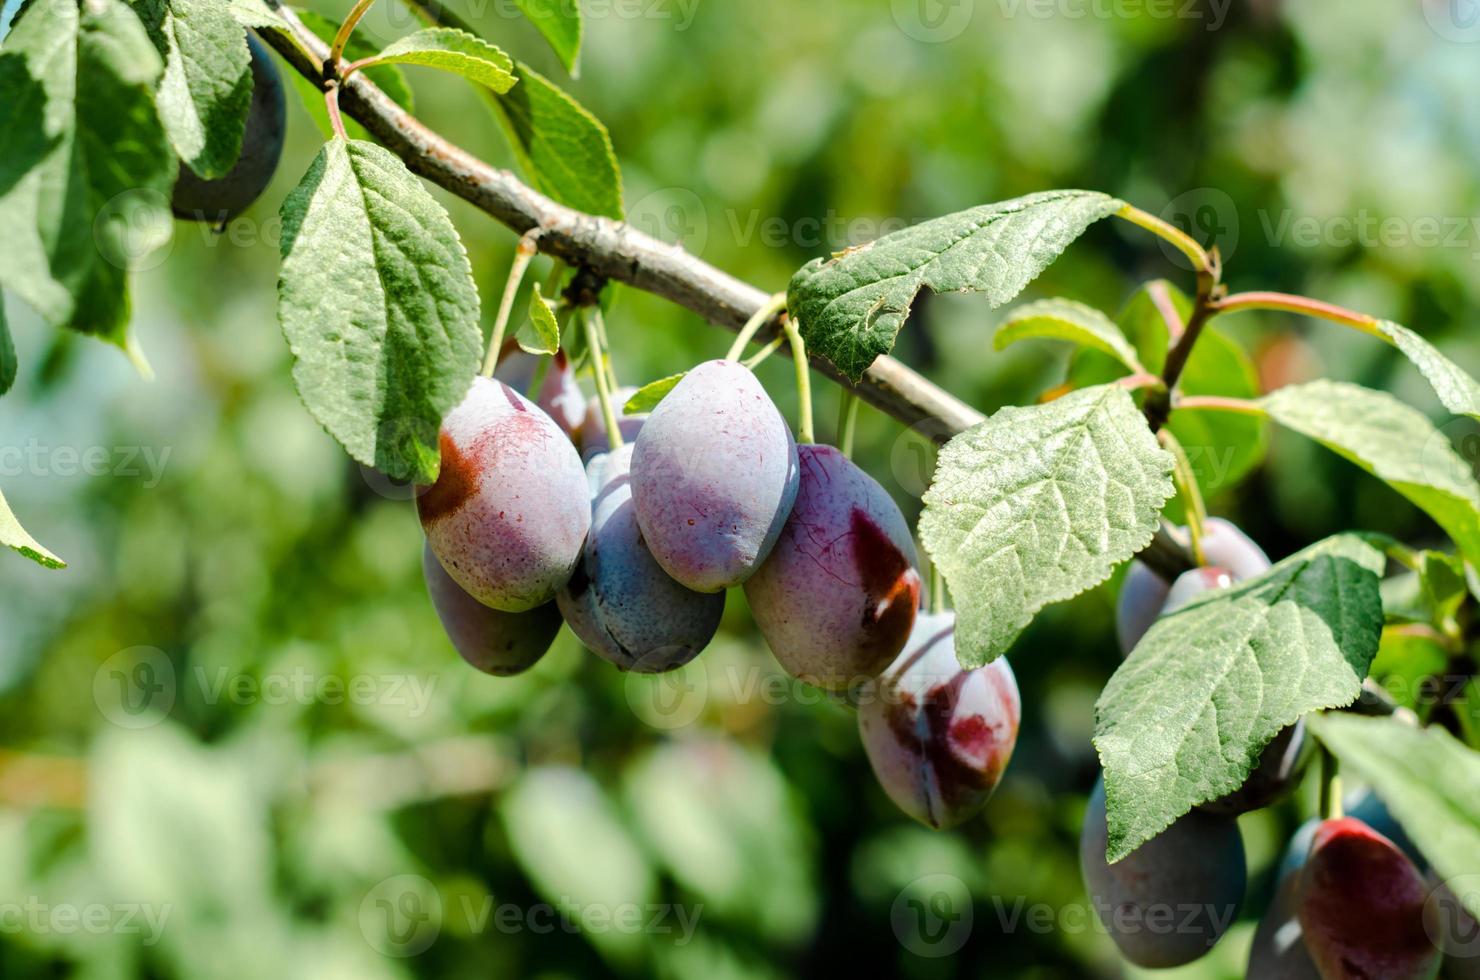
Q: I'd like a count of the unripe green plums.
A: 0